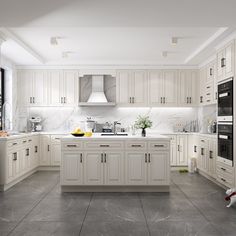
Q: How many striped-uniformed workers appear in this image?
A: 0